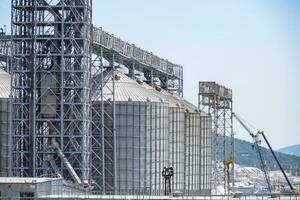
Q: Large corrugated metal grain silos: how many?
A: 5